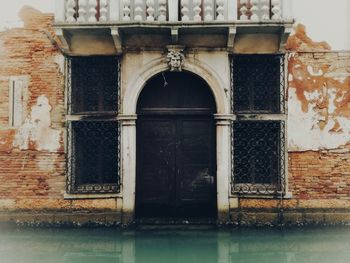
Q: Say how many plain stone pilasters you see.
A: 2